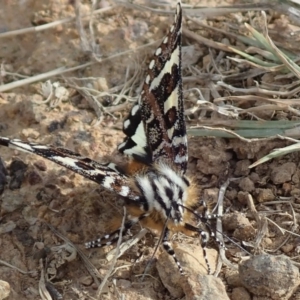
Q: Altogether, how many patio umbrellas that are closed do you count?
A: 0